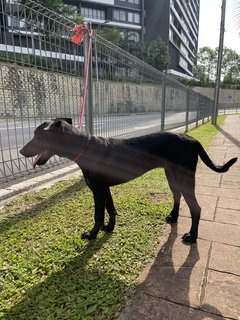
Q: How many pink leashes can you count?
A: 1